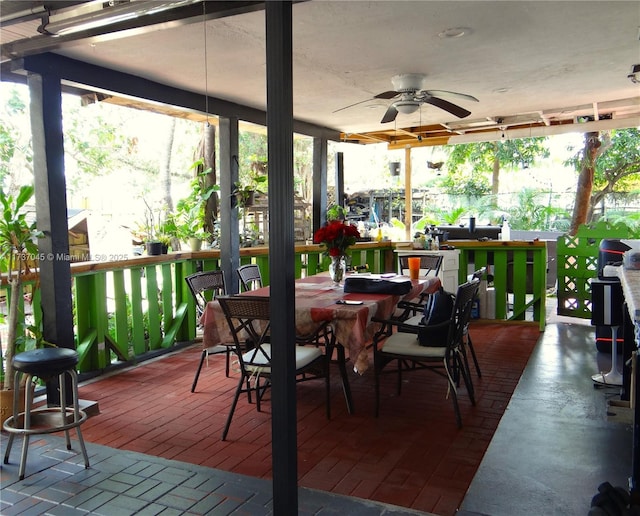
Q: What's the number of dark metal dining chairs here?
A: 6